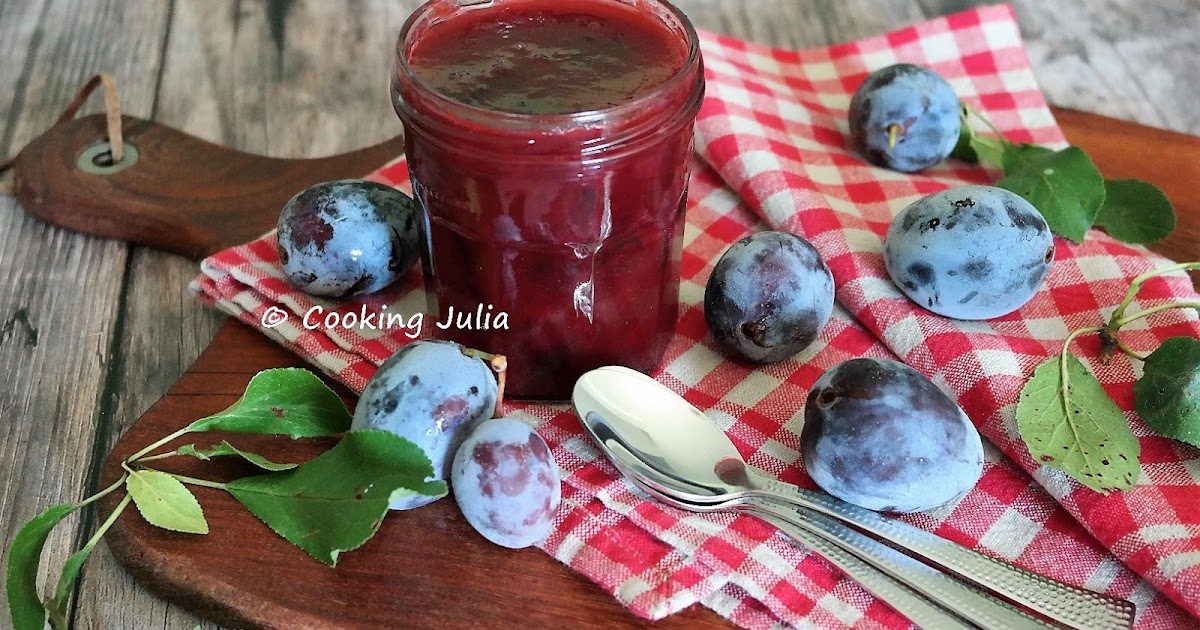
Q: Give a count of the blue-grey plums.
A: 7